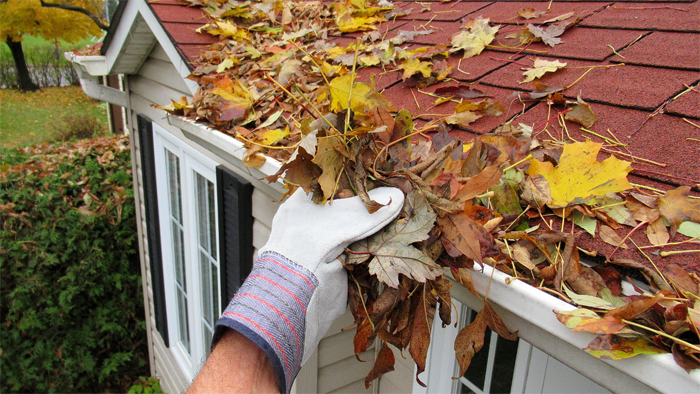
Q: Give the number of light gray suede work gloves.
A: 1